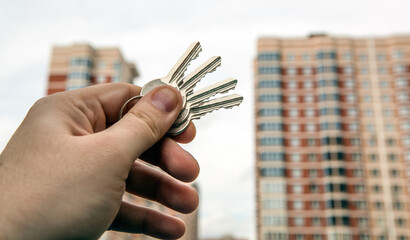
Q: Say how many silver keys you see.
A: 4